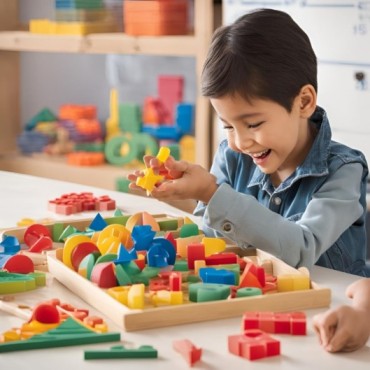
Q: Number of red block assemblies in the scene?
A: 3